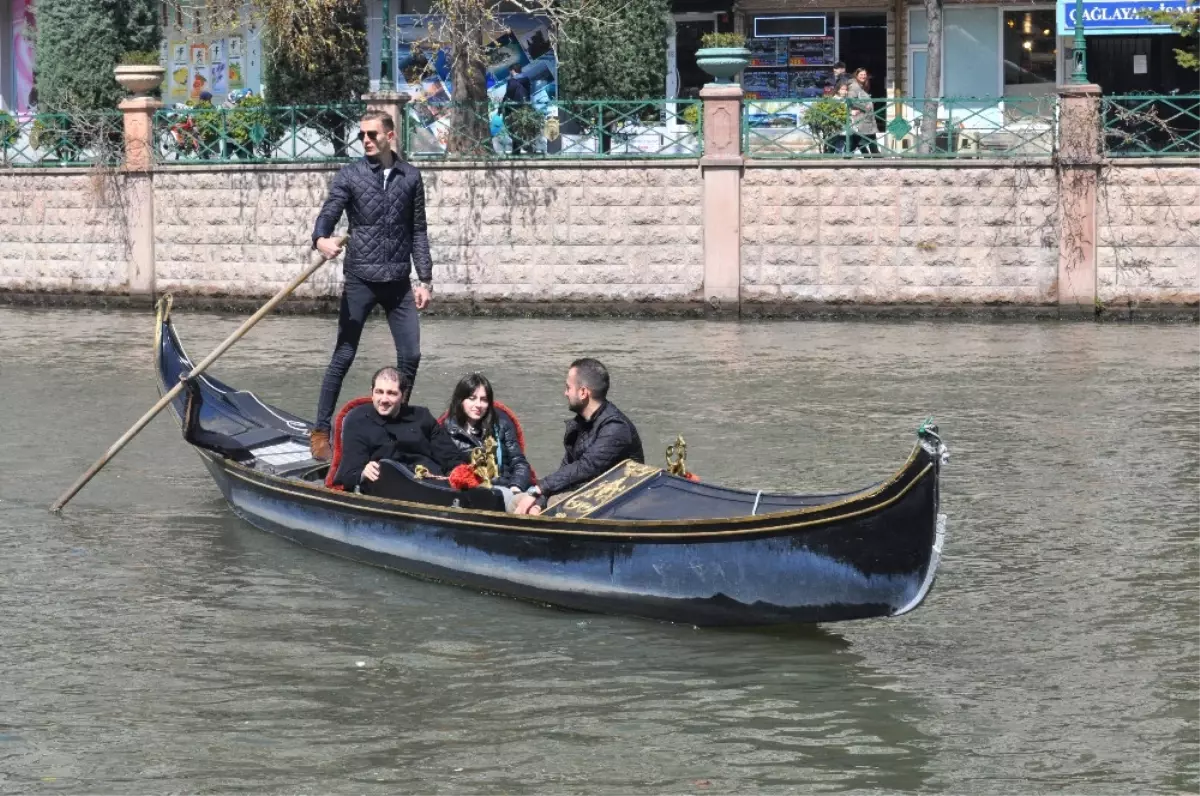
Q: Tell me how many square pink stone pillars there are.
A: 4